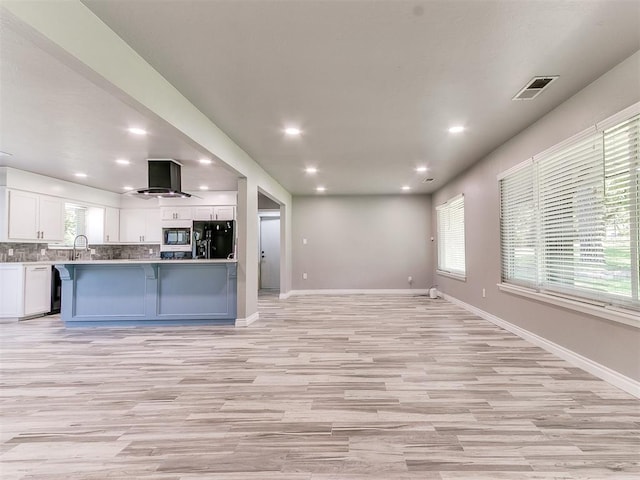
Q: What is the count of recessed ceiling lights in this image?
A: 12